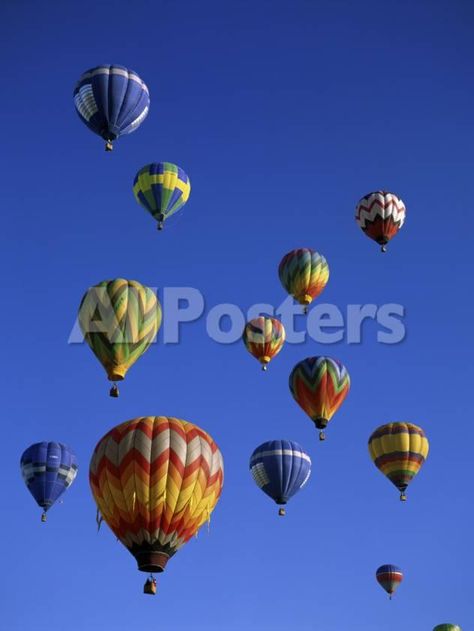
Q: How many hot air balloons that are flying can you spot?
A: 13